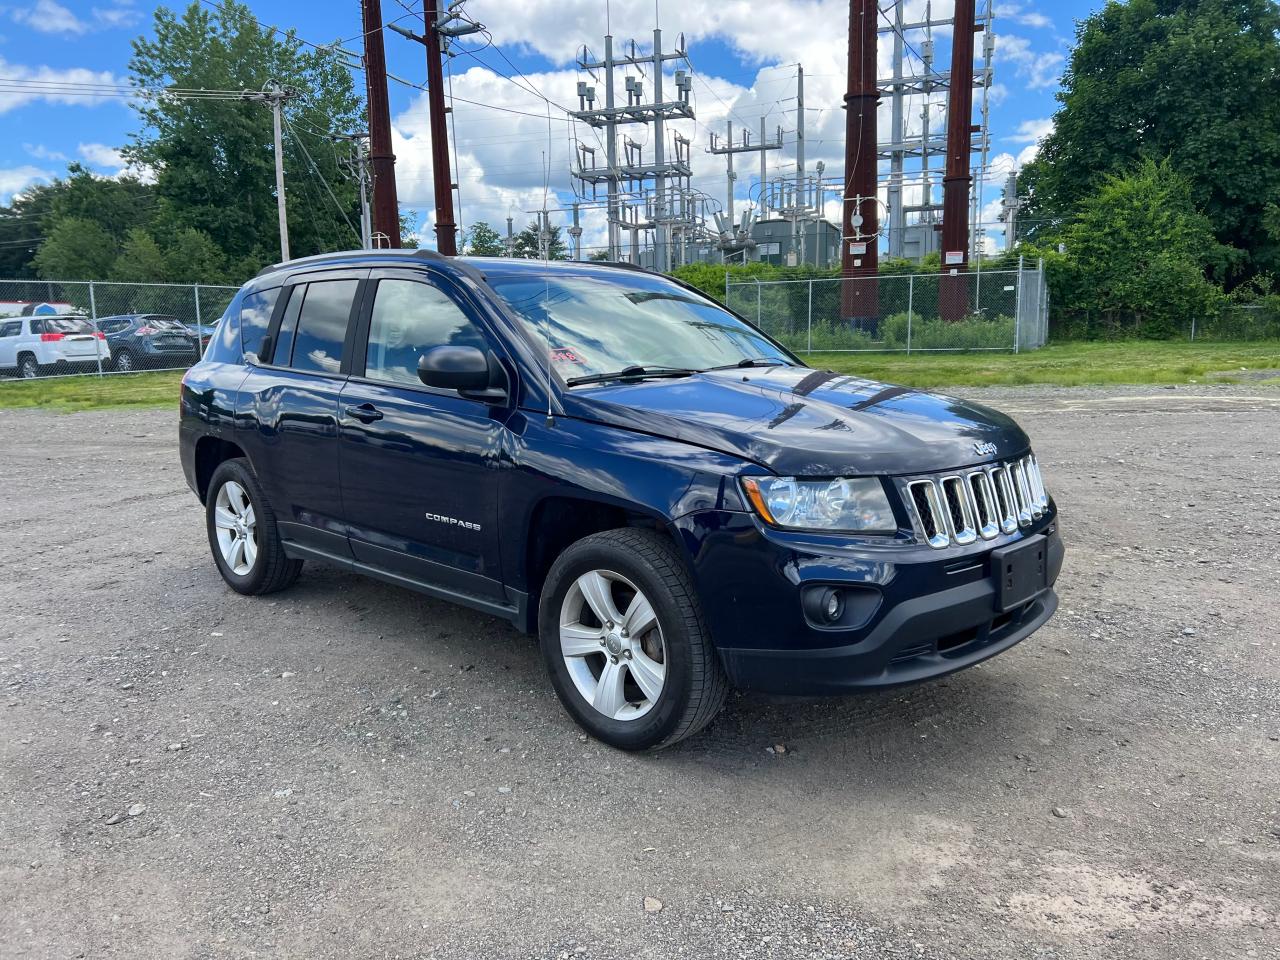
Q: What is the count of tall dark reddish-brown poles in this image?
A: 4